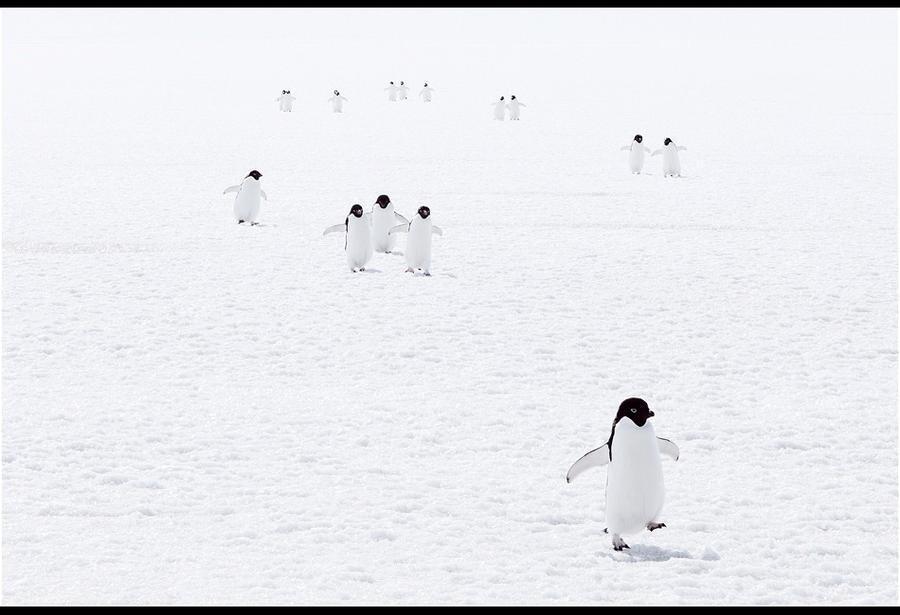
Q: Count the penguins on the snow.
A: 15